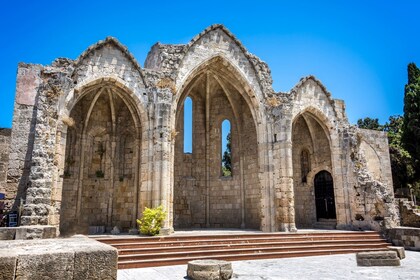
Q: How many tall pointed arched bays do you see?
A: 3